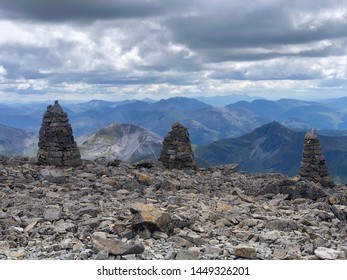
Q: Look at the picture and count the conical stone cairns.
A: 3